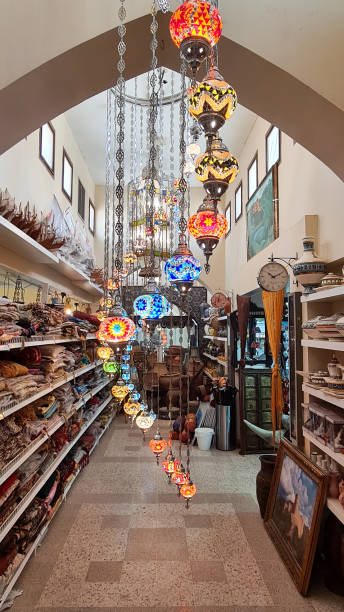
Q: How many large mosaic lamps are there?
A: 7